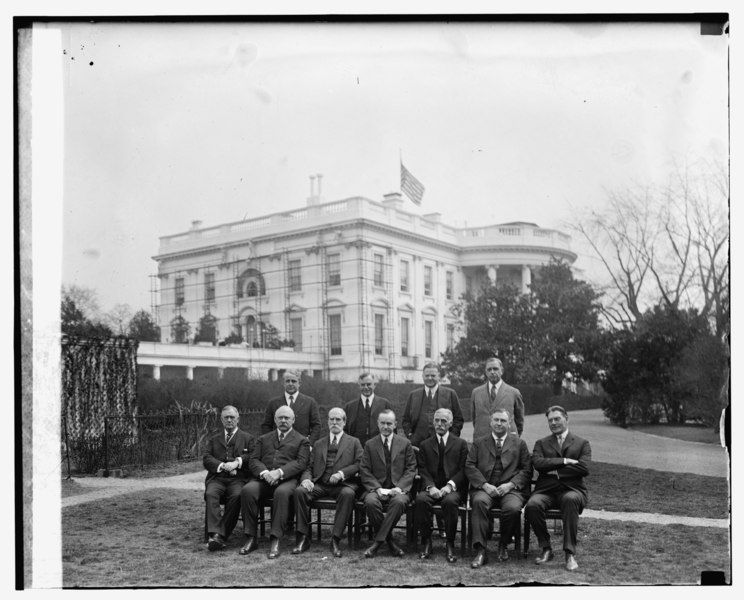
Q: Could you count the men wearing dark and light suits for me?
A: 11